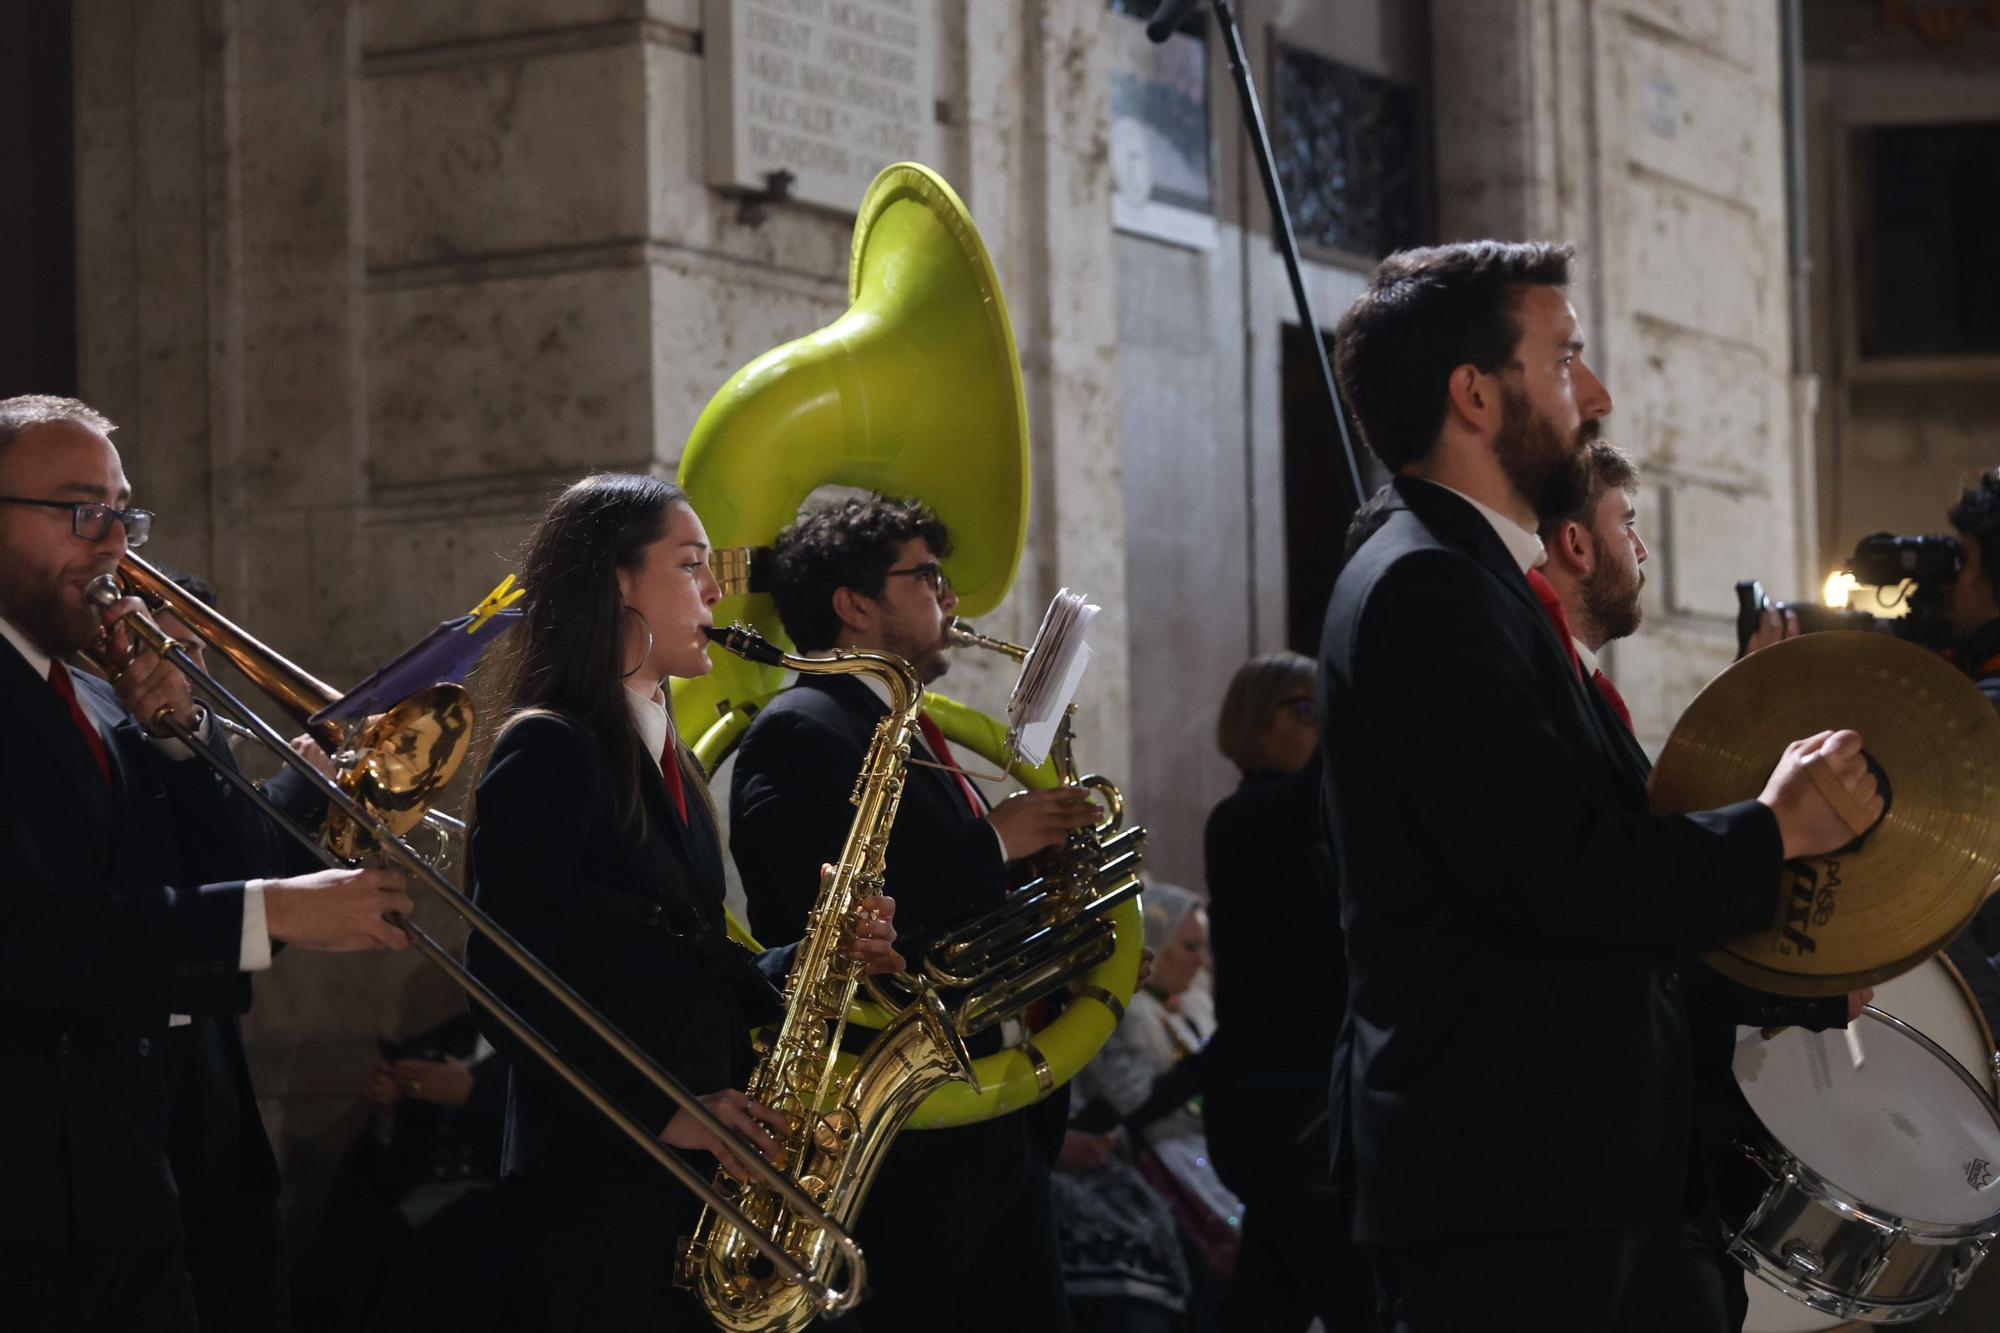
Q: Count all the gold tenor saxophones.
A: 1